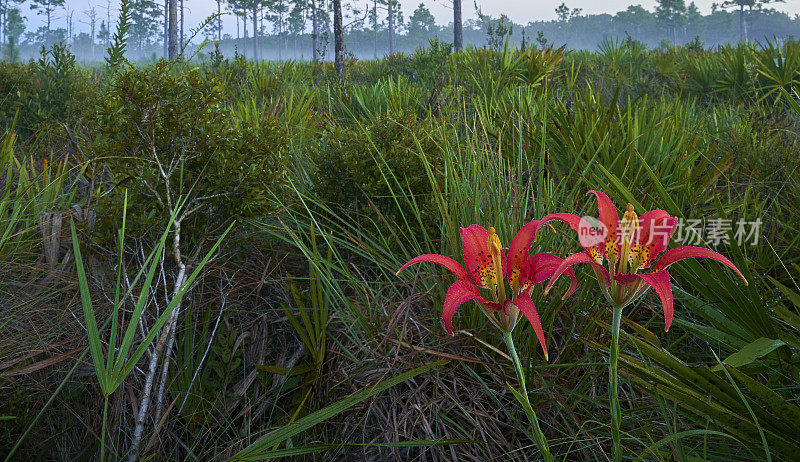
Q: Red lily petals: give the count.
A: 12